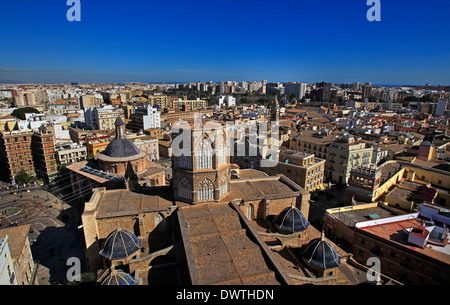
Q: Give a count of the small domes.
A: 4